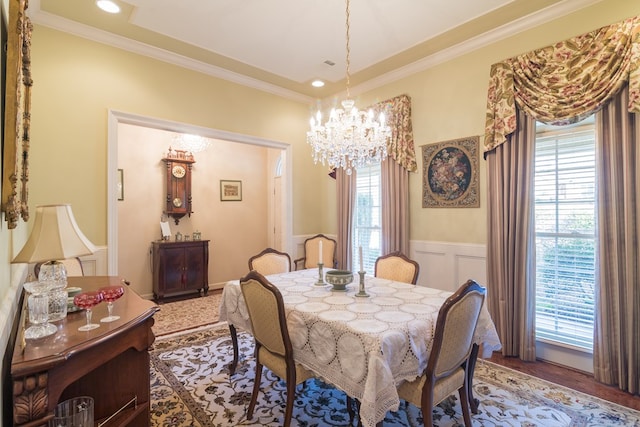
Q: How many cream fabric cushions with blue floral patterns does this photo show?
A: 0